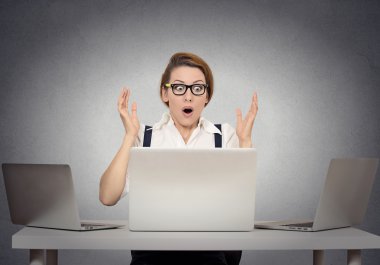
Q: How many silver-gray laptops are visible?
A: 3